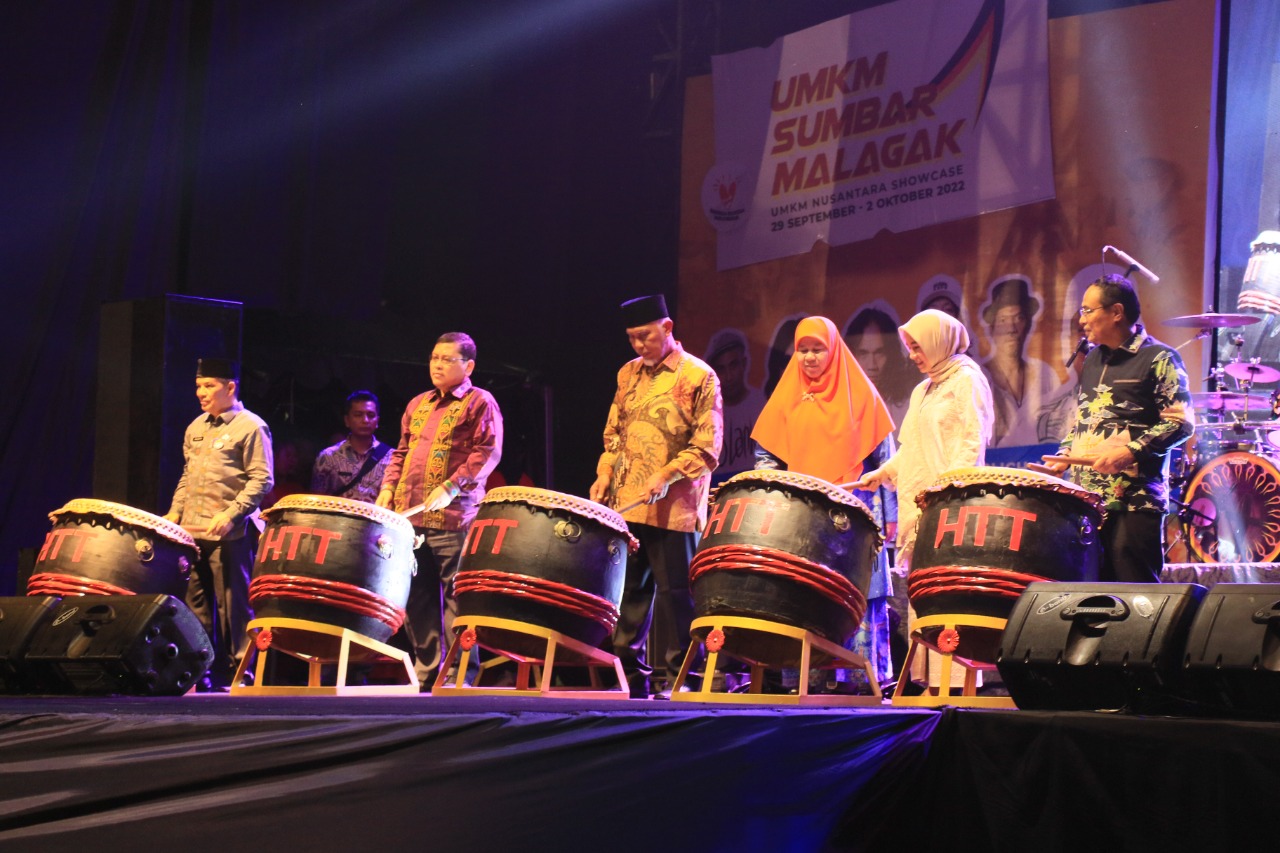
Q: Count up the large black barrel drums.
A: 5